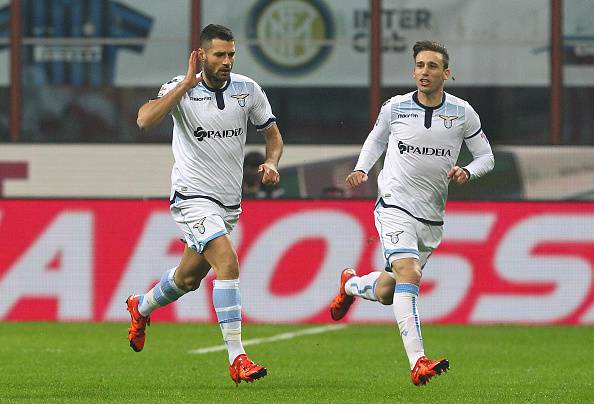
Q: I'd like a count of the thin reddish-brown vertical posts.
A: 4